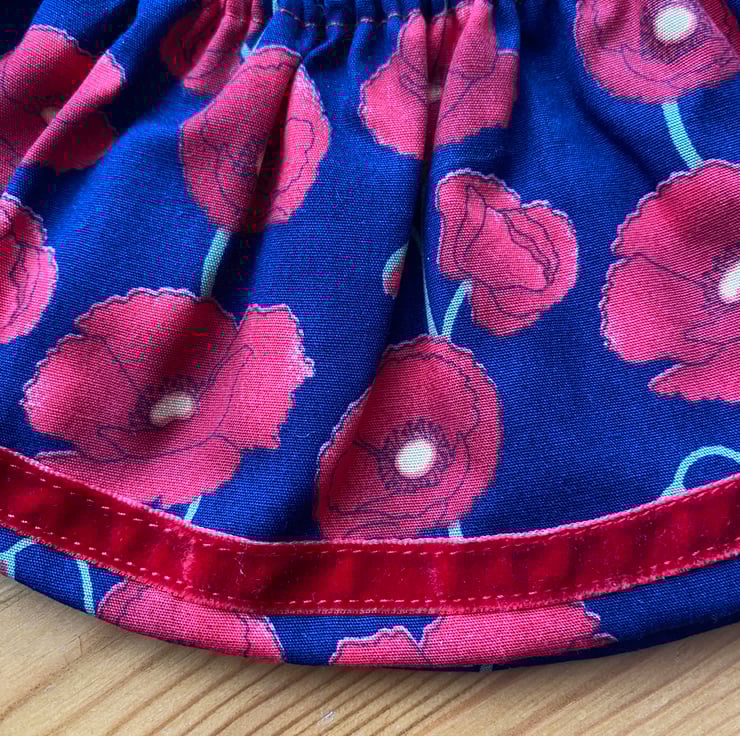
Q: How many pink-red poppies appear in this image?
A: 12